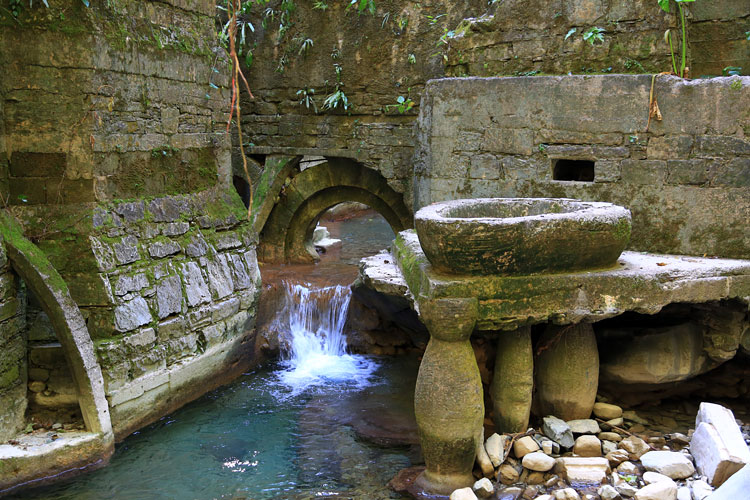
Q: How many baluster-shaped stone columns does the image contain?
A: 3